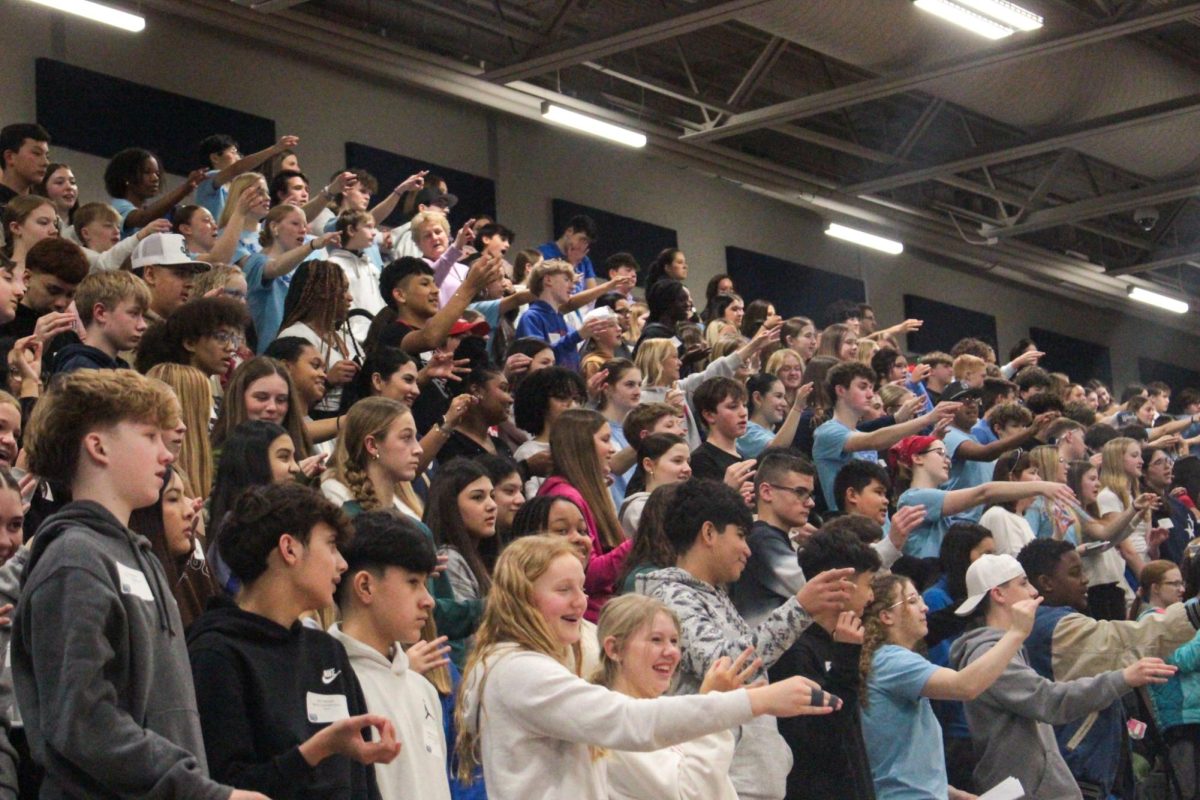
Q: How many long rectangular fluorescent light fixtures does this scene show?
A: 5